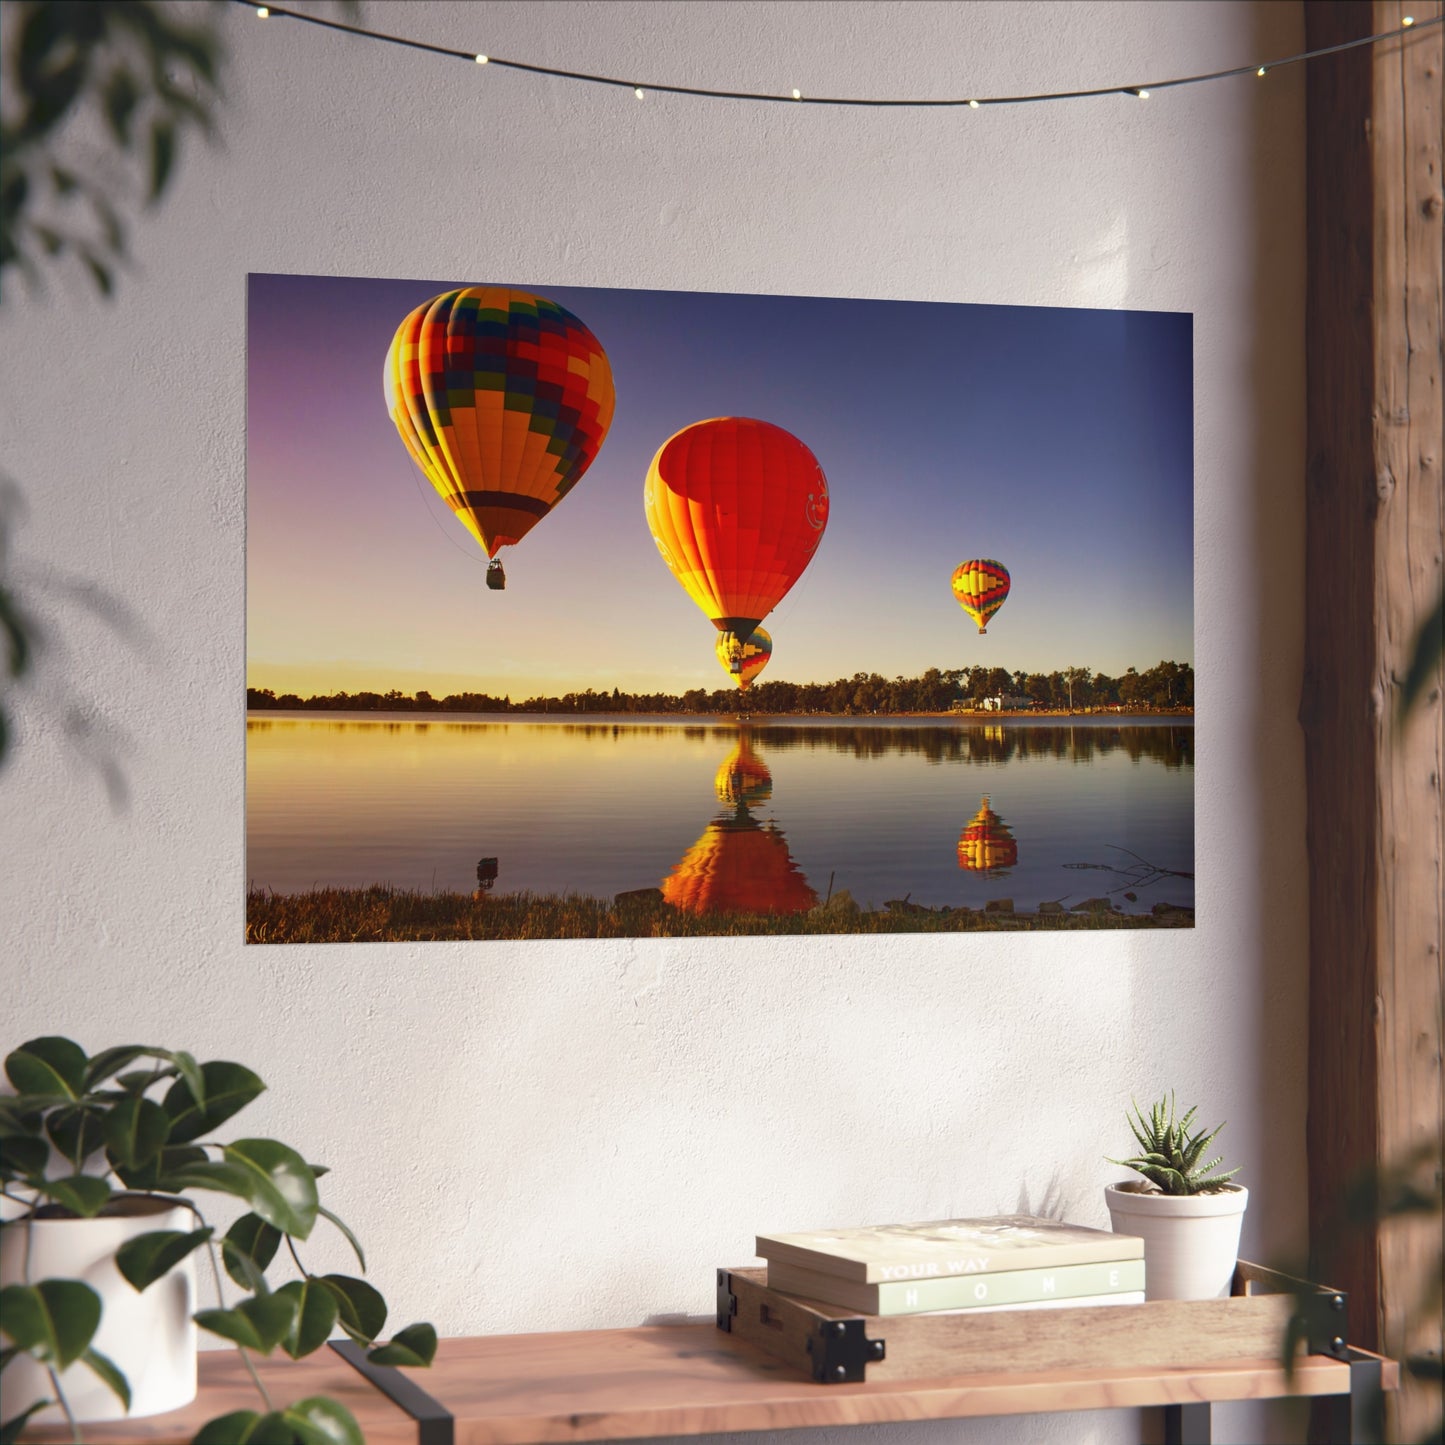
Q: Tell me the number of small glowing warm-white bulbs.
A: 8